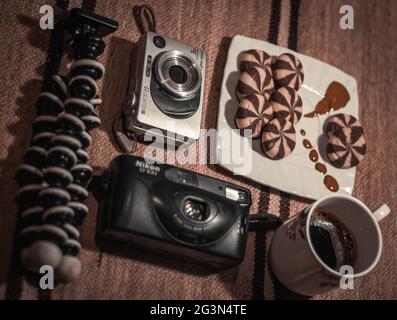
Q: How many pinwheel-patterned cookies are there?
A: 8